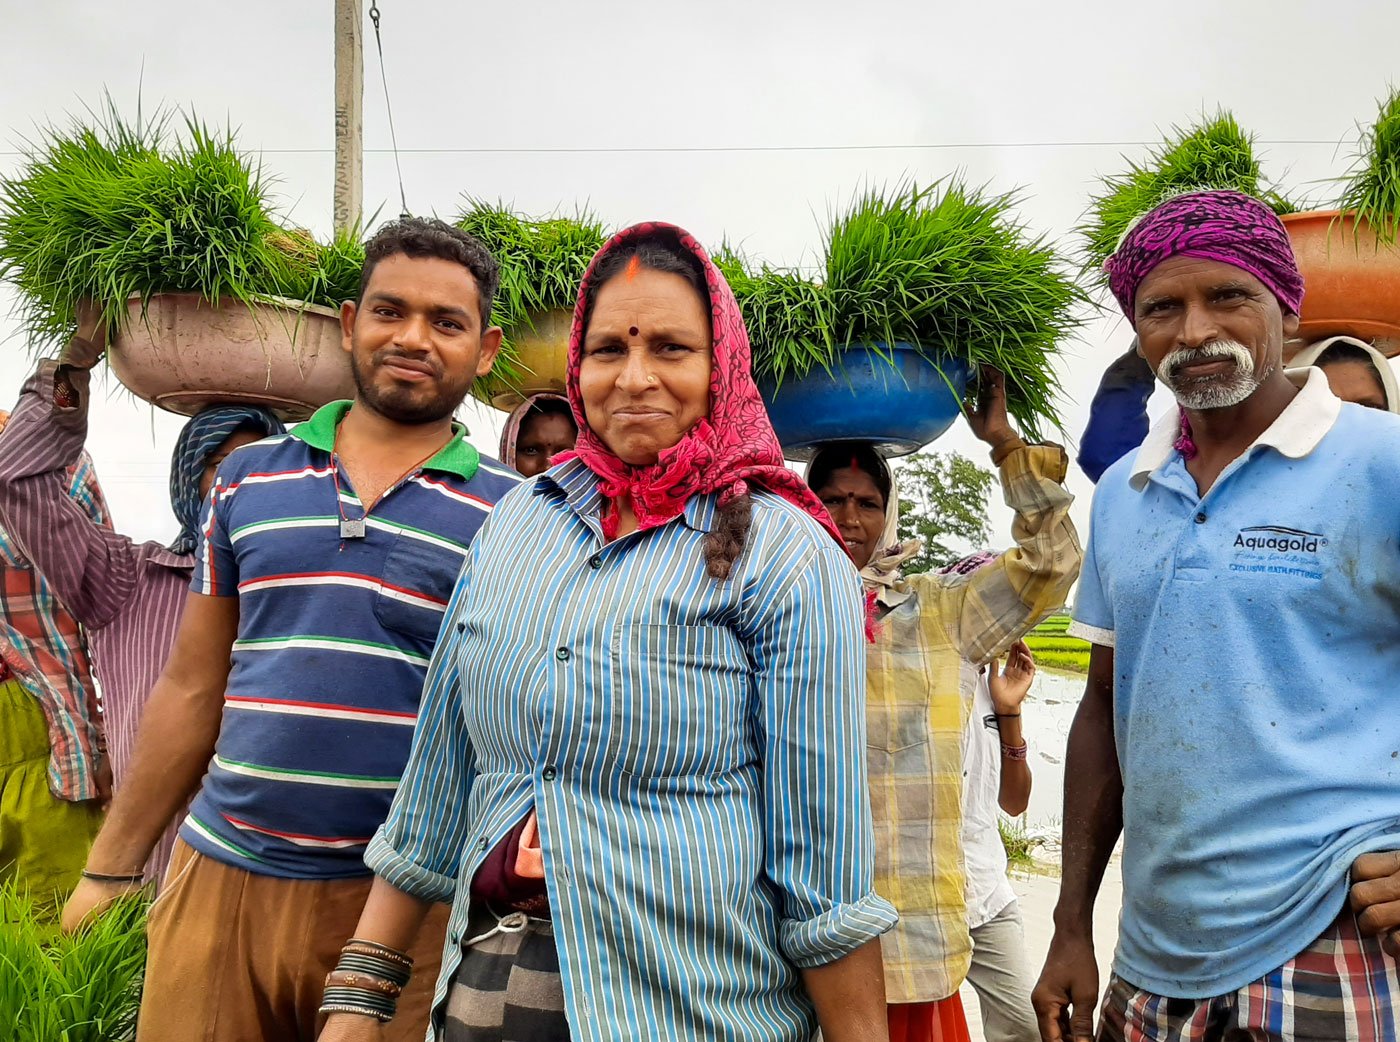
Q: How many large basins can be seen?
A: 4